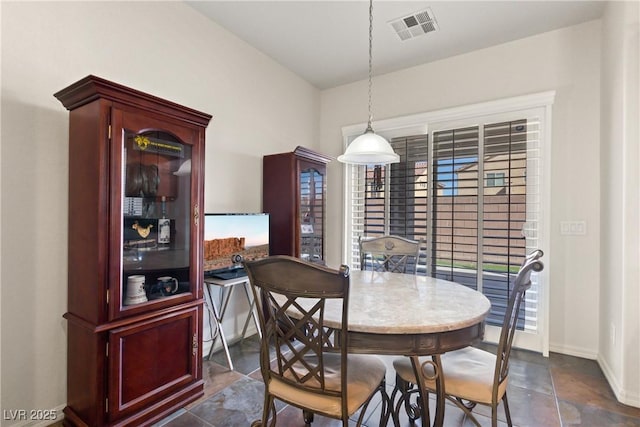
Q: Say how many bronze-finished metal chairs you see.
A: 3